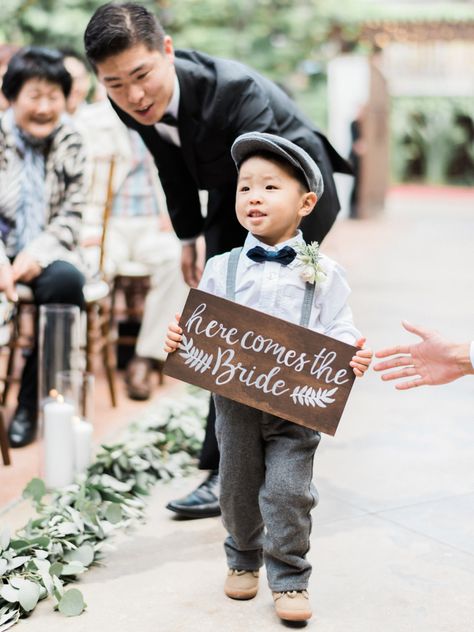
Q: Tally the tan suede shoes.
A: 2